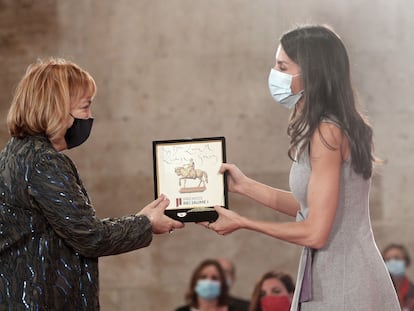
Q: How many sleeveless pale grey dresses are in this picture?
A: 1